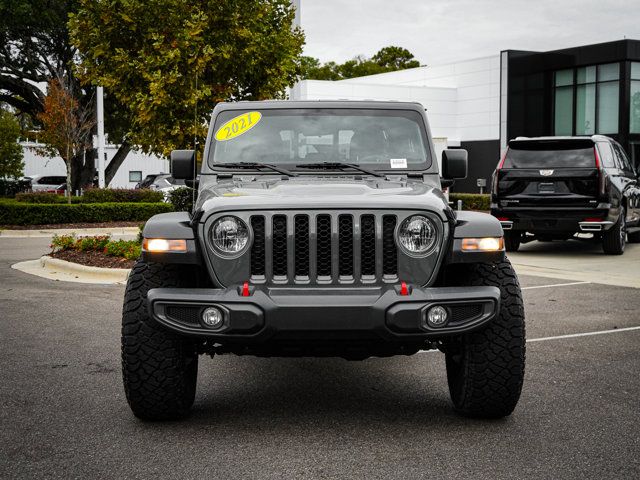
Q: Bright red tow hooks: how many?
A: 2